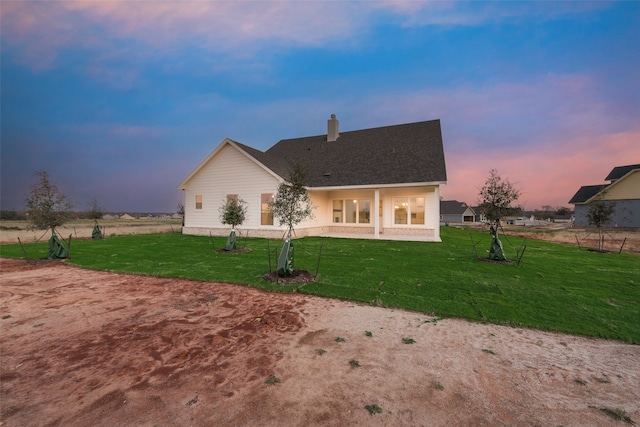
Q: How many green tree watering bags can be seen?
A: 5